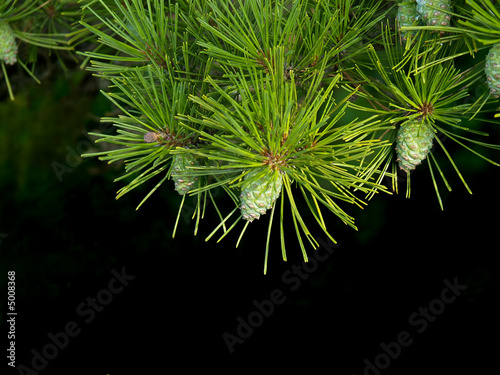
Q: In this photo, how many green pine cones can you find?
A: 7